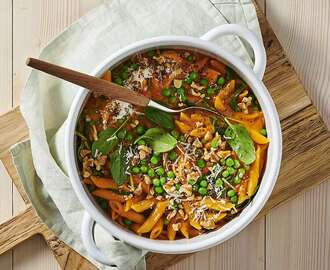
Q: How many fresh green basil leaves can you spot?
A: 5